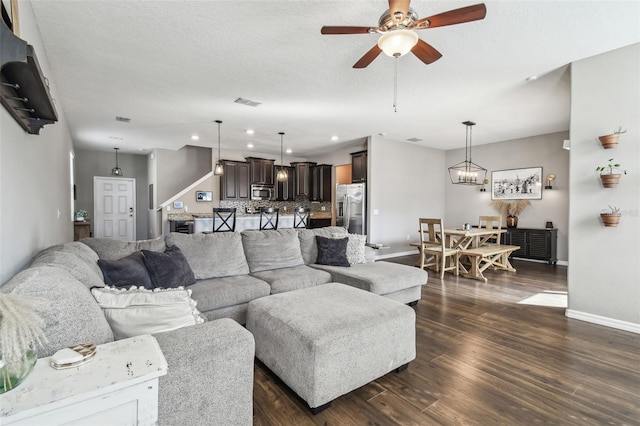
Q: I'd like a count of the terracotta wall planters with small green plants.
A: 3